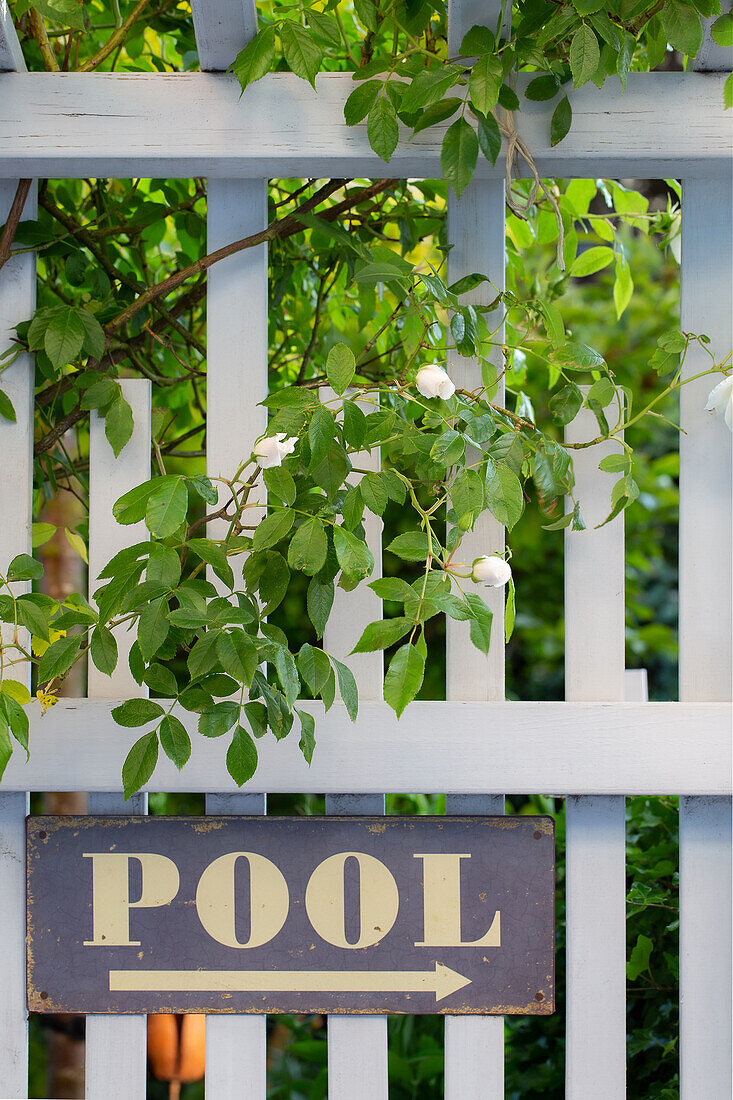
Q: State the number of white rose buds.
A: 3